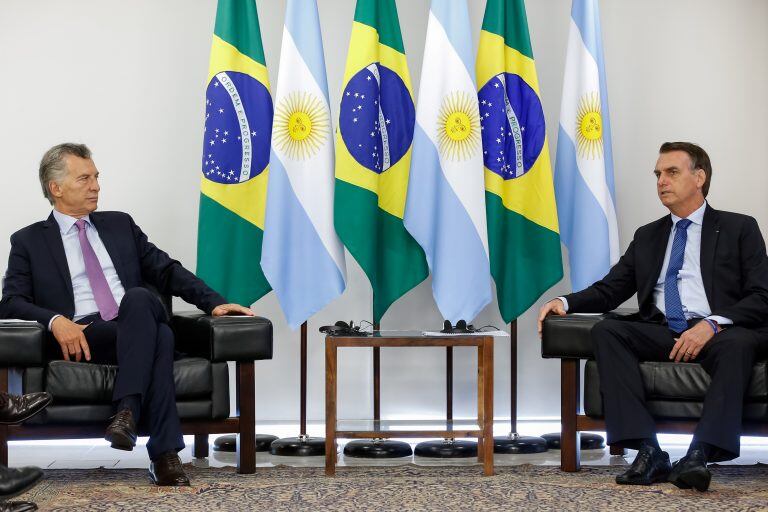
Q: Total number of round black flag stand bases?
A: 6